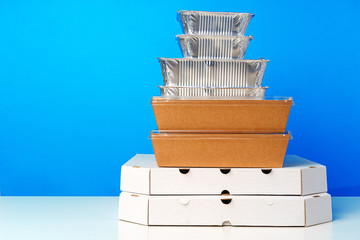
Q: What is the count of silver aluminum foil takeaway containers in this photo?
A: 4